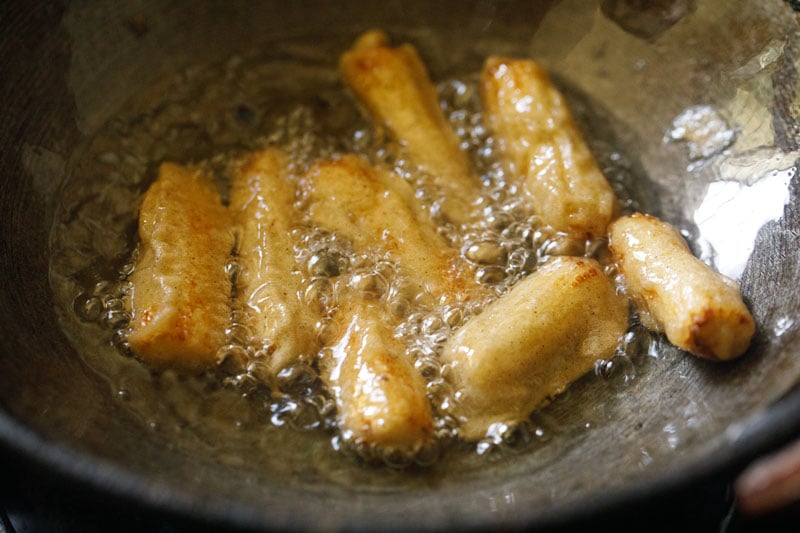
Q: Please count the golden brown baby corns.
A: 8